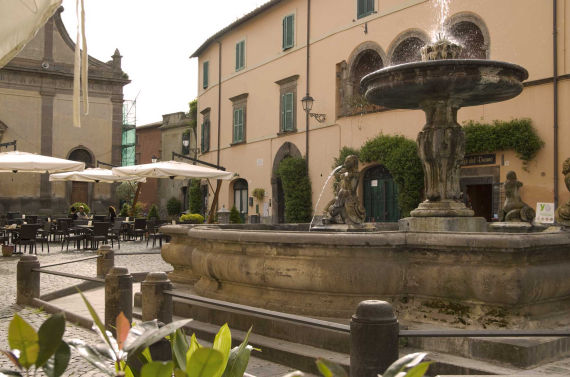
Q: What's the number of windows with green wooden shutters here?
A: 7